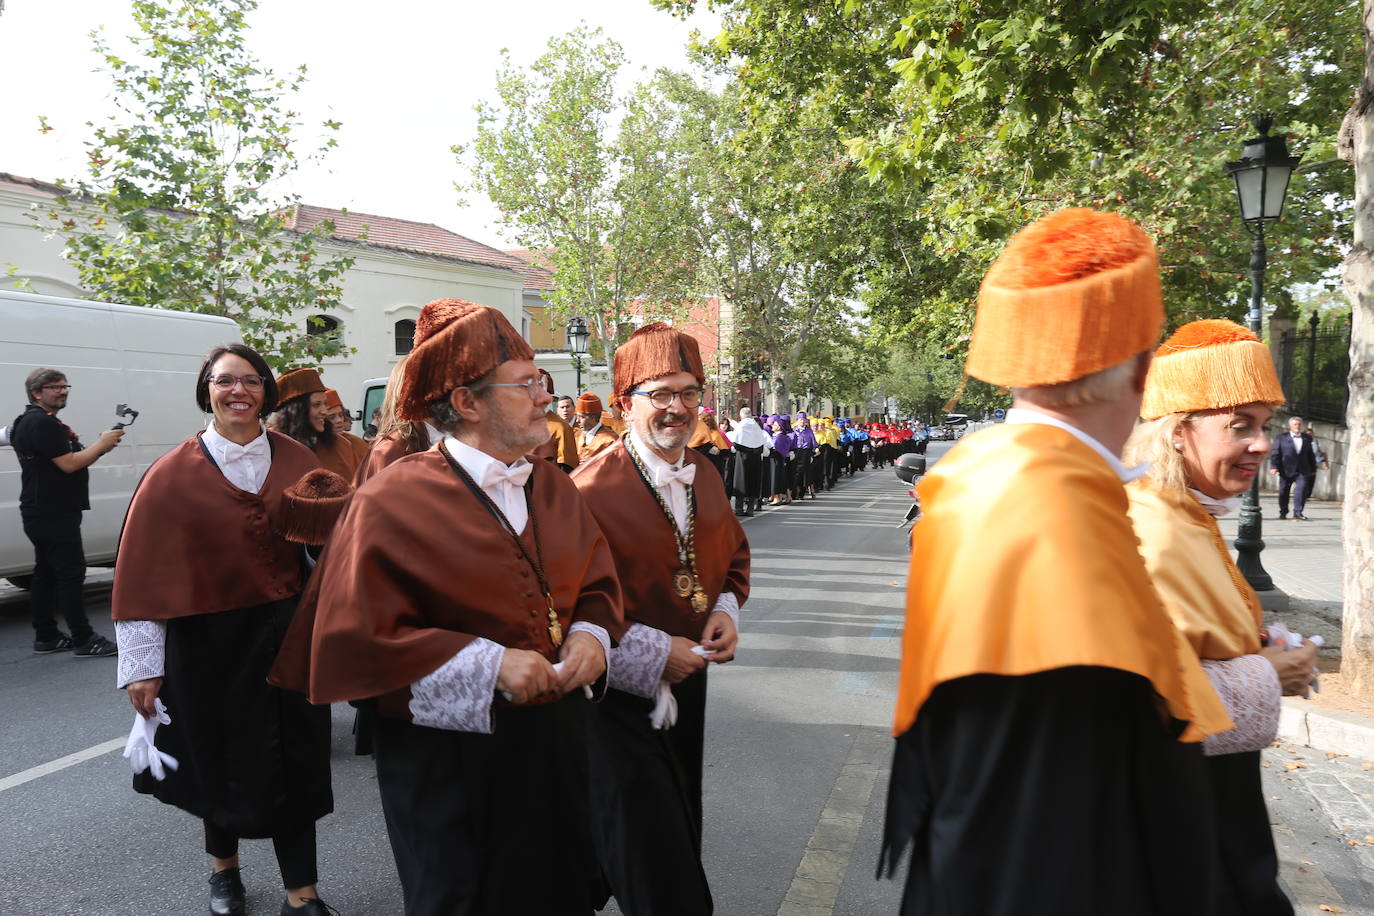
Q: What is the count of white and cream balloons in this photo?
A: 0